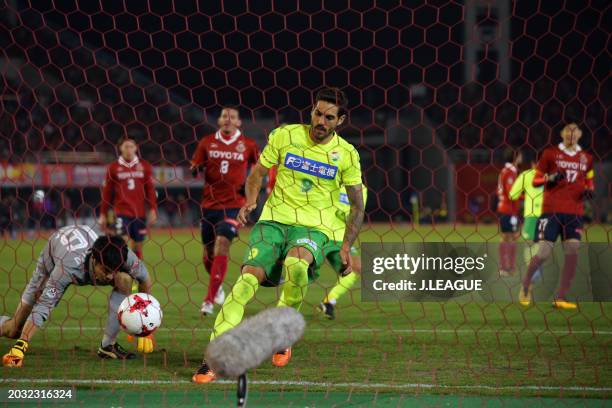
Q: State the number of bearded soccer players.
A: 1